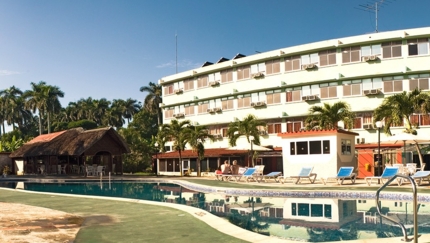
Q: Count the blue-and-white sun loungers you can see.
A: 6